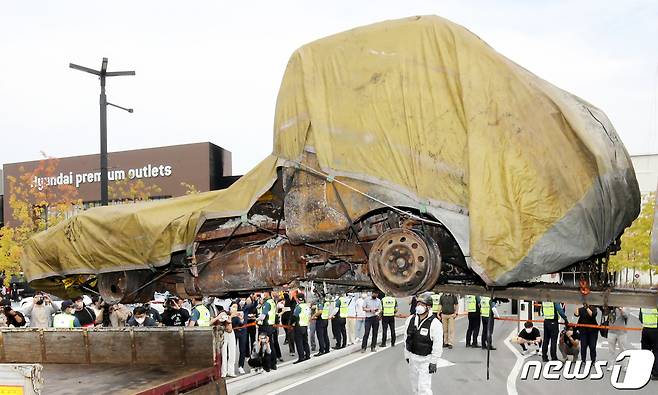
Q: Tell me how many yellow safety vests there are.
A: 12